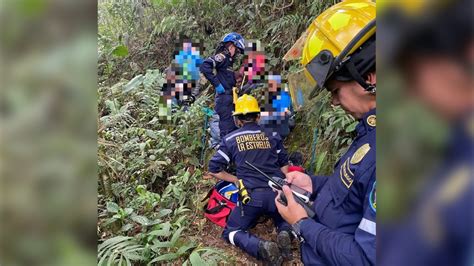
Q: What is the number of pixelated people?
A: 4